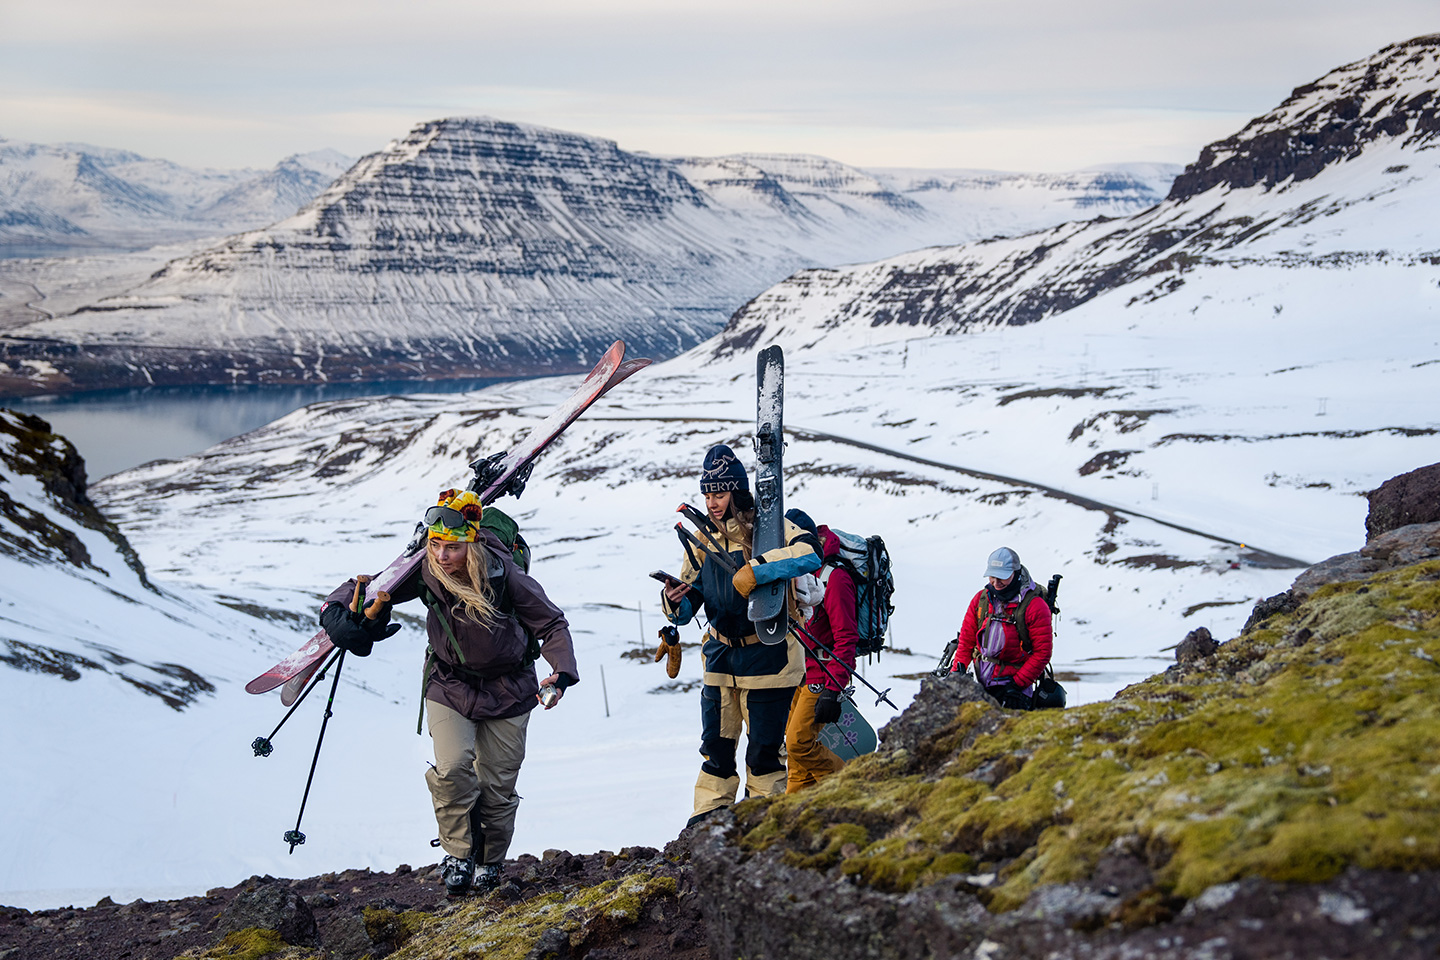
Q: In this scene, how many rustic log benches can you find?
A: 0